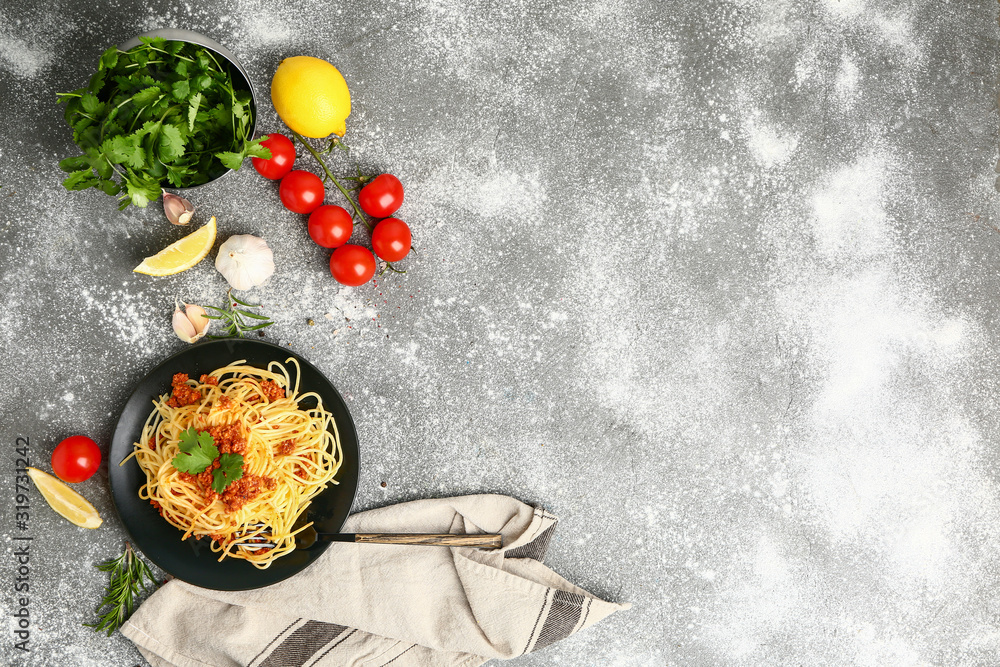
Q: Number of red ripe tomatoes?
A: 7